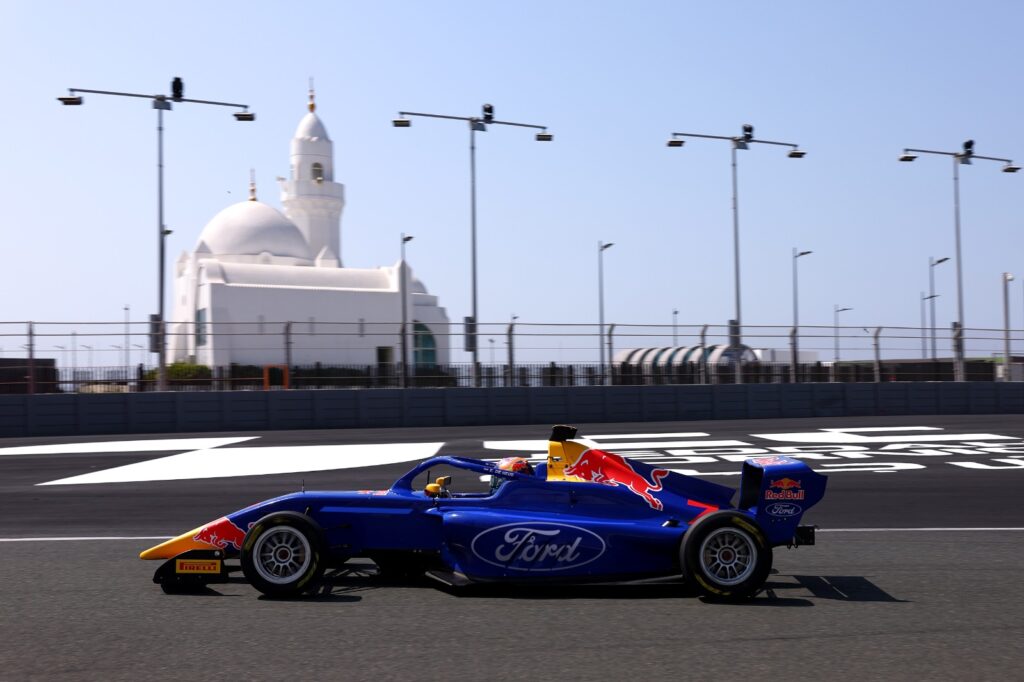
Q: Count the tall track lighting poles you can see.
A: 4